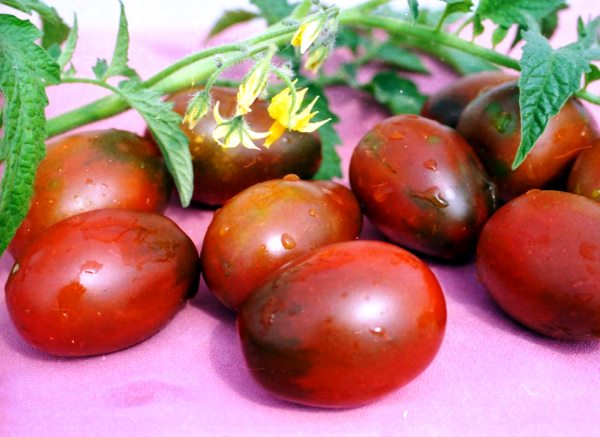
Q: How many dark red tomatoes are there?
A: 10